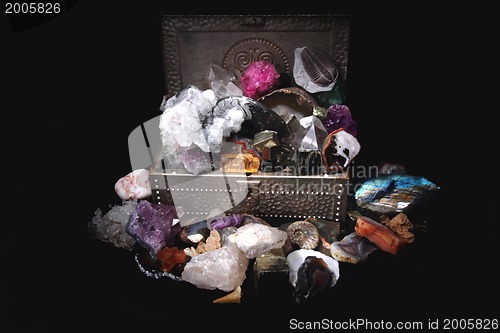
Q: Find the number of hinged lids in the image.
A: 1